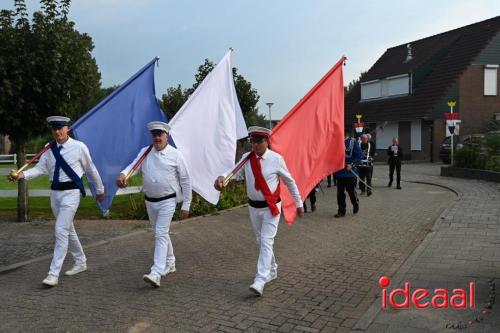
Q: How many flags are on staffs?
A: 3